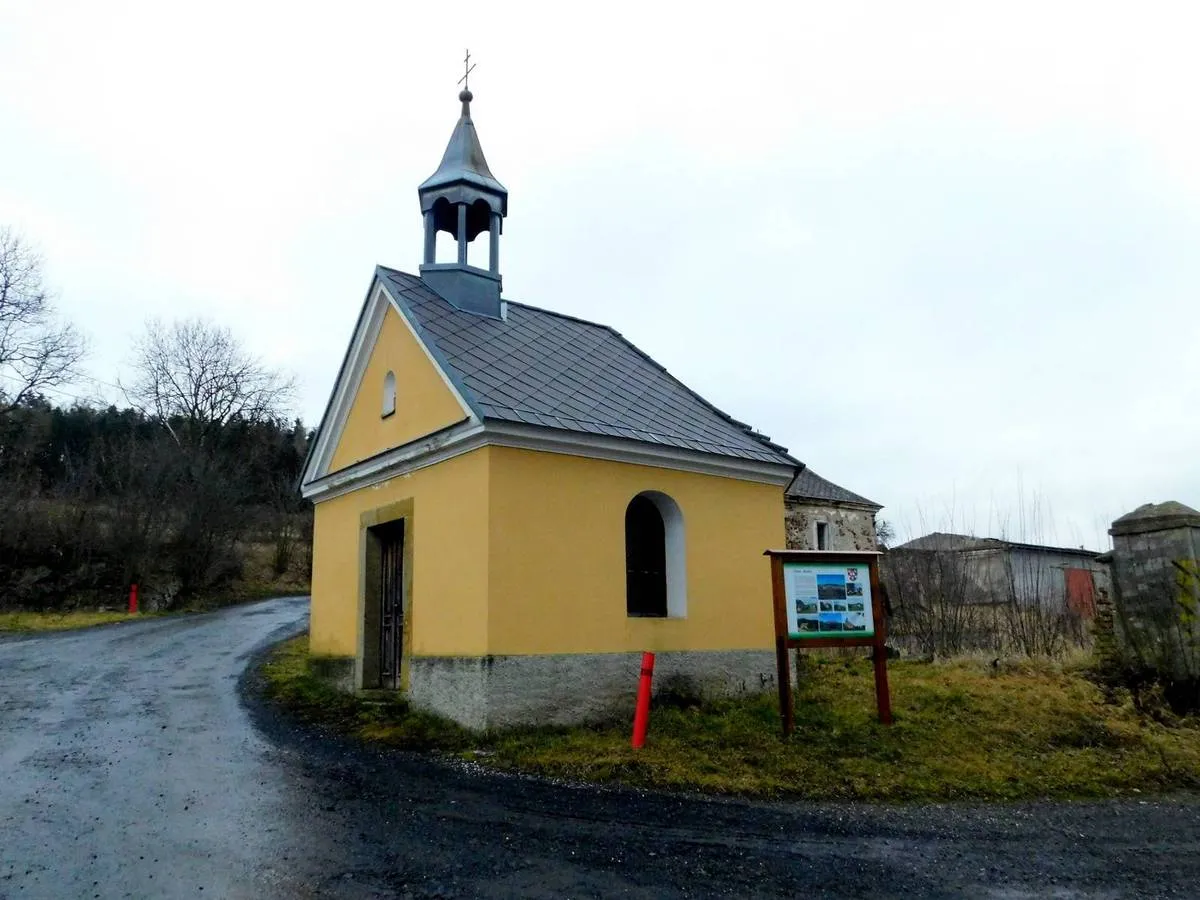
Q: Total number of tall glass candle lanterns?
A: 0